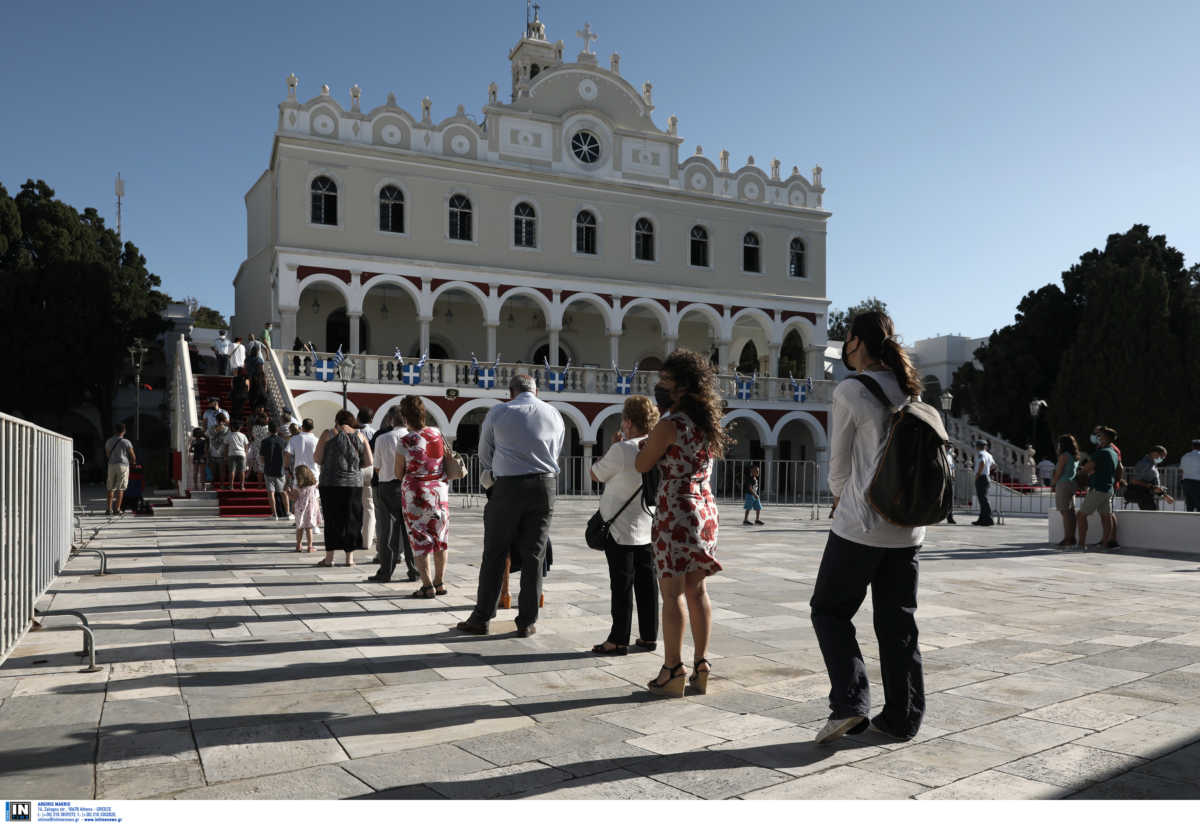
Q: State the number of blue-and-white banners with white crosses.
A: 7